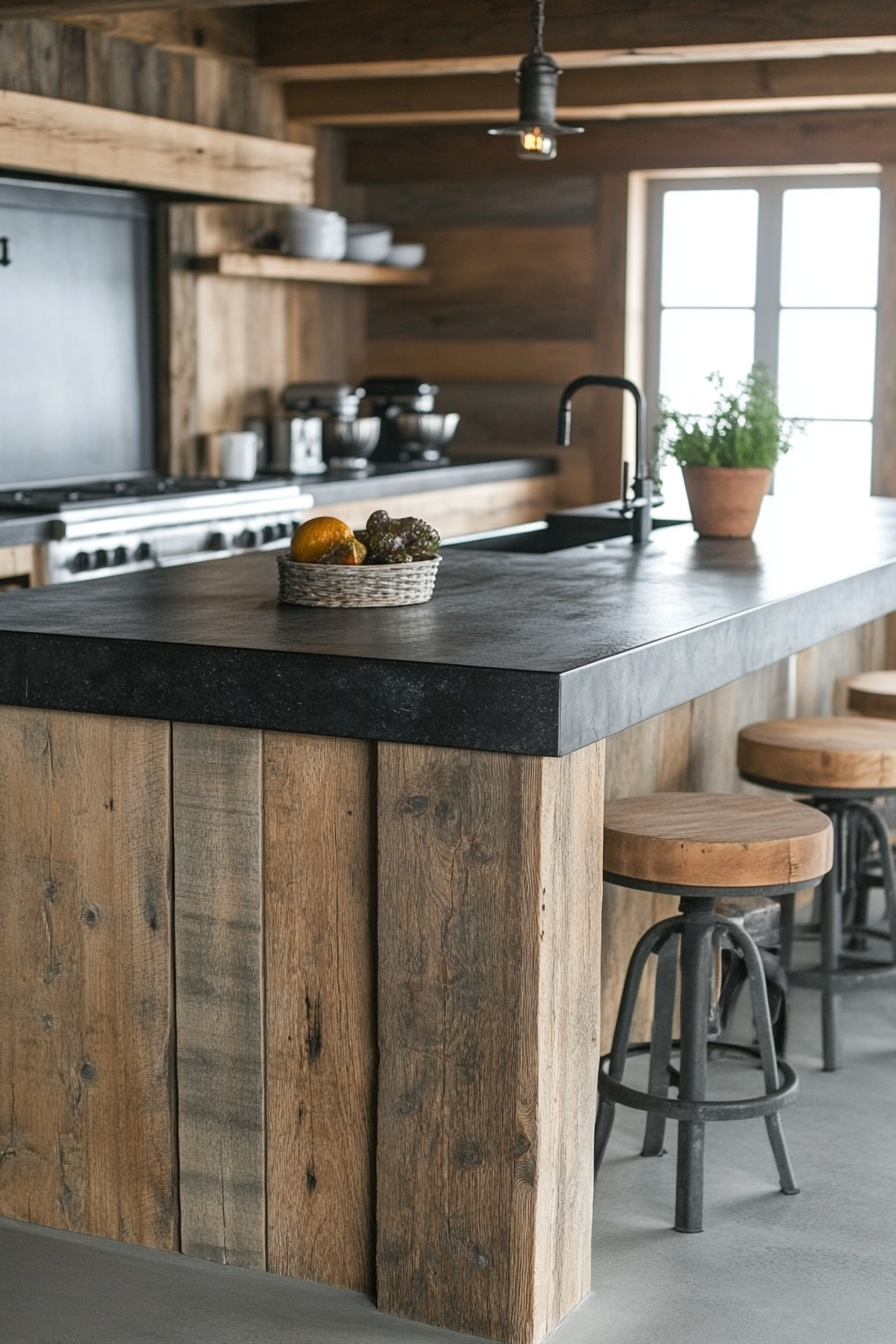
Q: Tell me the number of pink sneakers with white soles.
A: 0